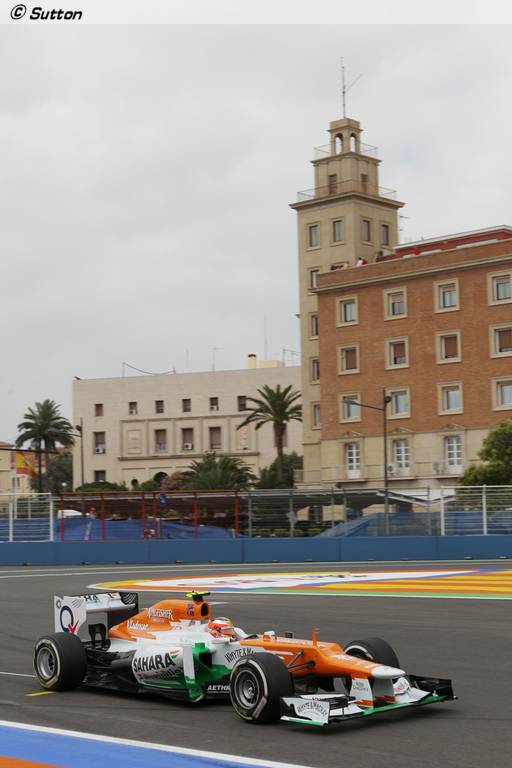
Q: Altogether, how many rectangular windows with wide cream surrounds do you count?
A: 12